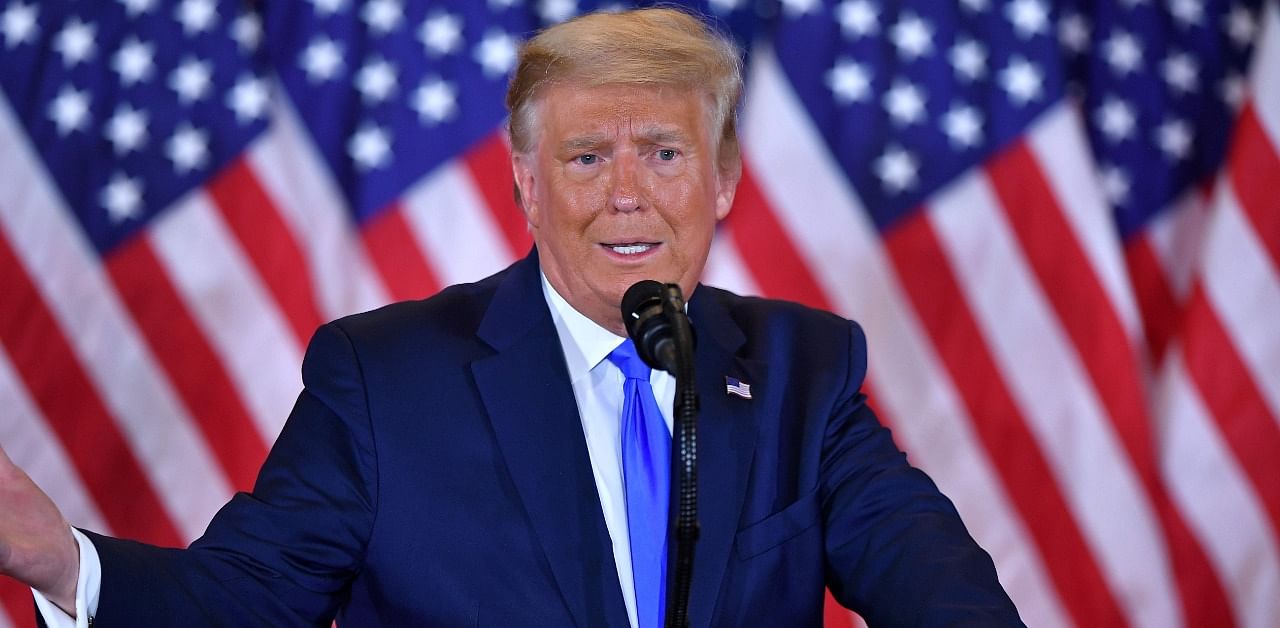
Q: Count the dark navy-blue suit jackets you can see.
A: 1